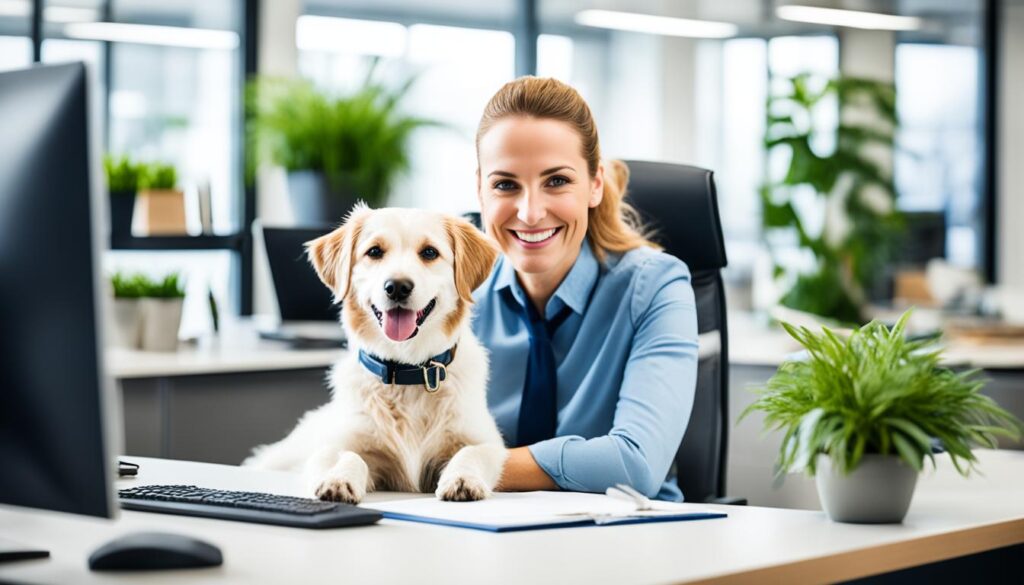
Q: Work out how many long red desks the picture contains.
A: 0